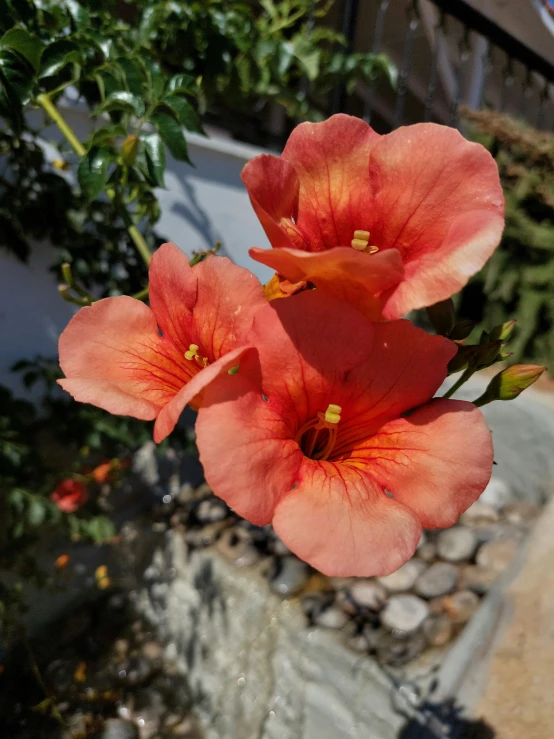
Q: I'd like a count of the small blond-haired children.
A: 0